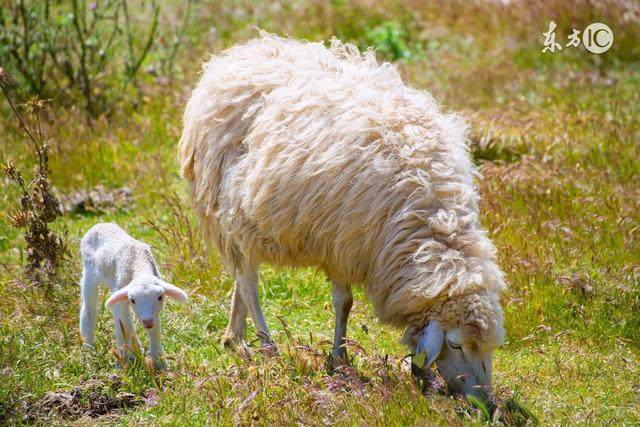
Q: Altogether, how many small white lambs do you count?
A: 1